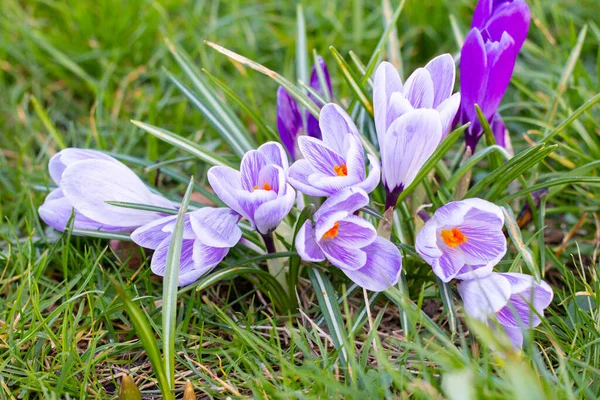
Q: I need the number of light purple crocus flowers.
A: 8